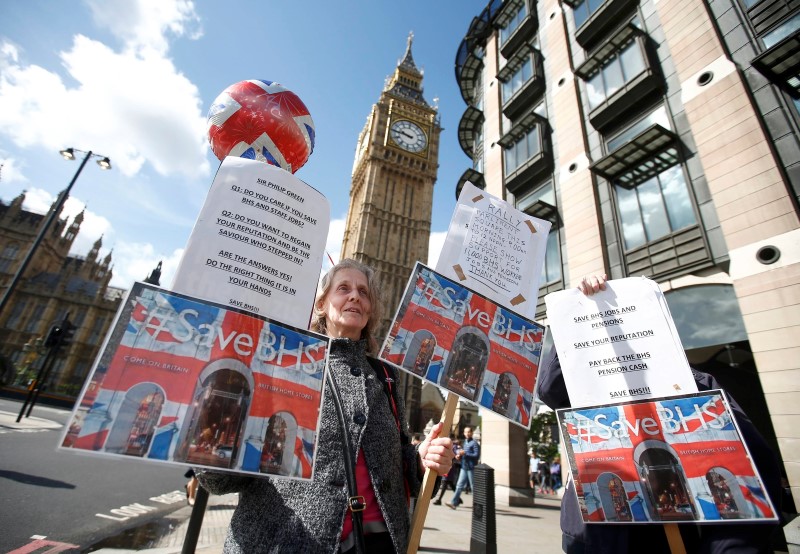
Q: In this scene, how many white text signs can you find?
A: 3